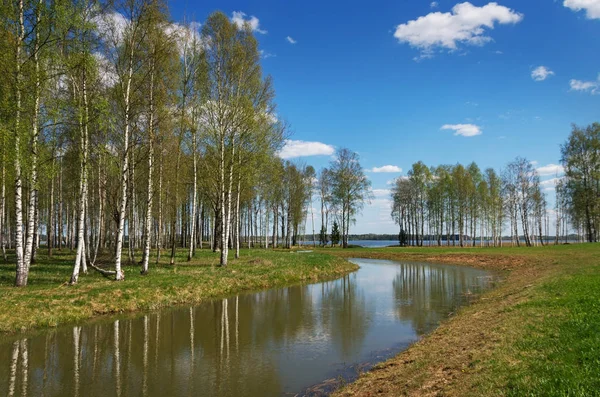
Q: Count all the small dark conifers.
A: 3